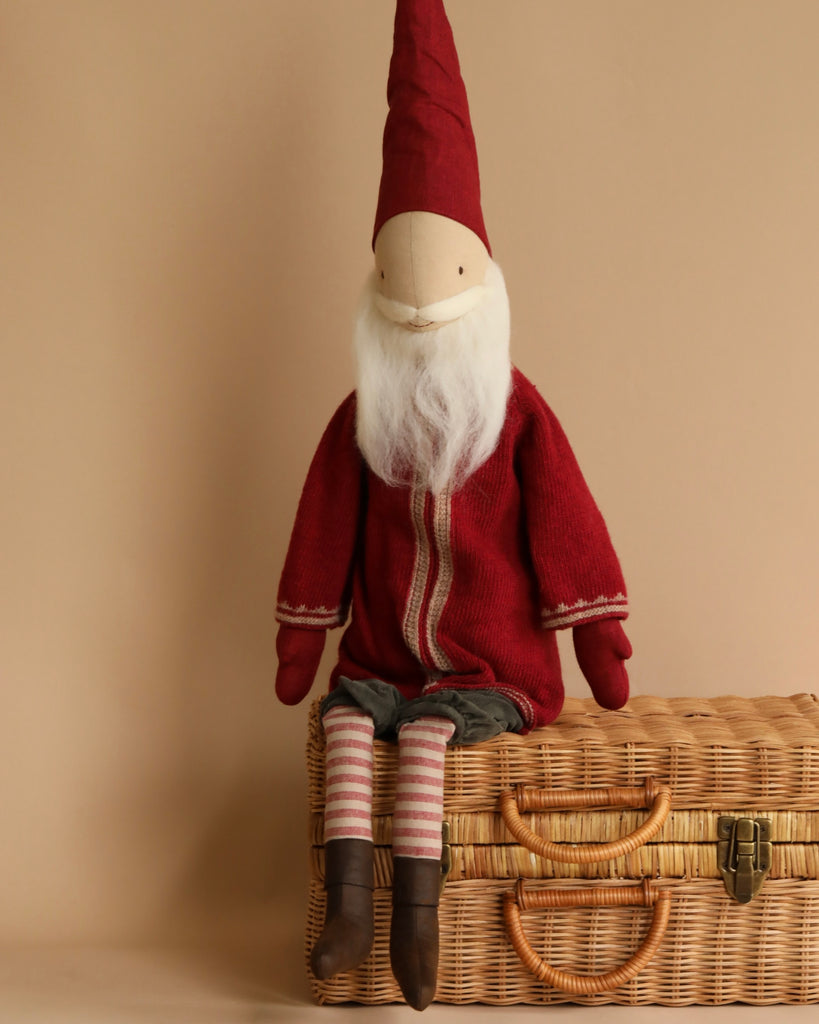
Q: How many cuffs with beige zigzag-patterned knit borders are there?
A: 2